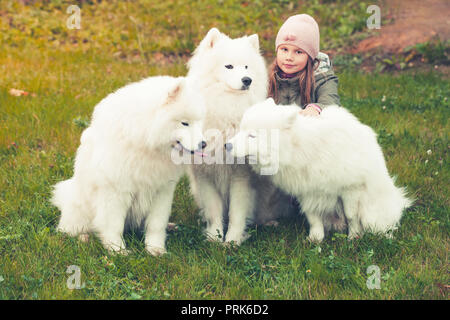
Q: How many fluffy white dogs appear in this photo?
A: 3